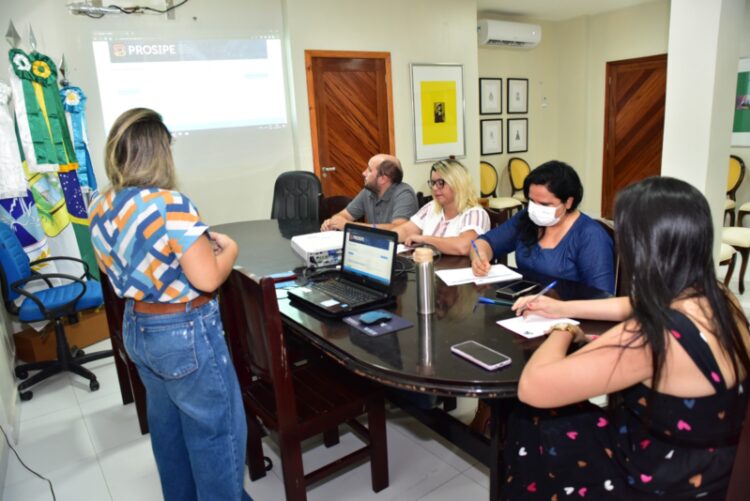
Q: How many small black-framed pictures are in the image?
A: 4